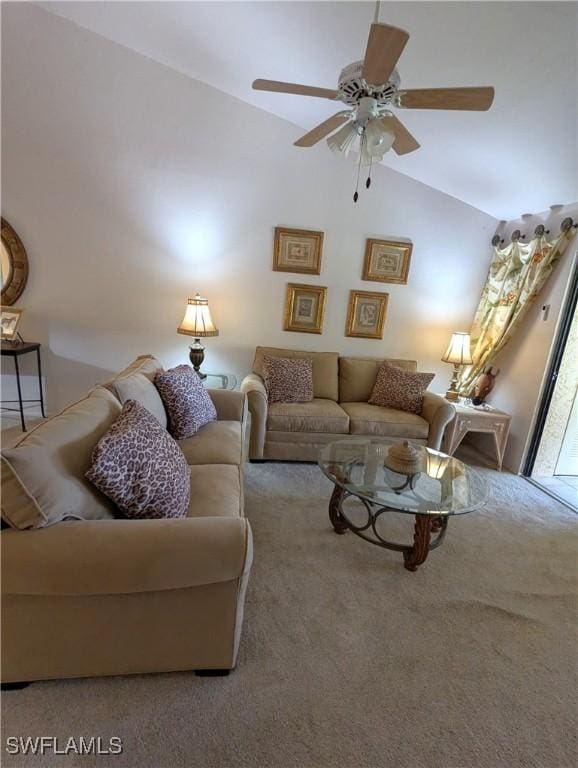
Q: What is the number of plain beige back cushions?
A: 4